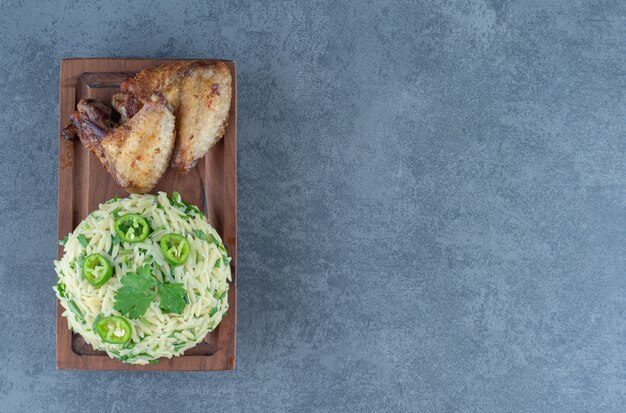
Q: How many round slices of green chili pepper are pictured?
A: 4